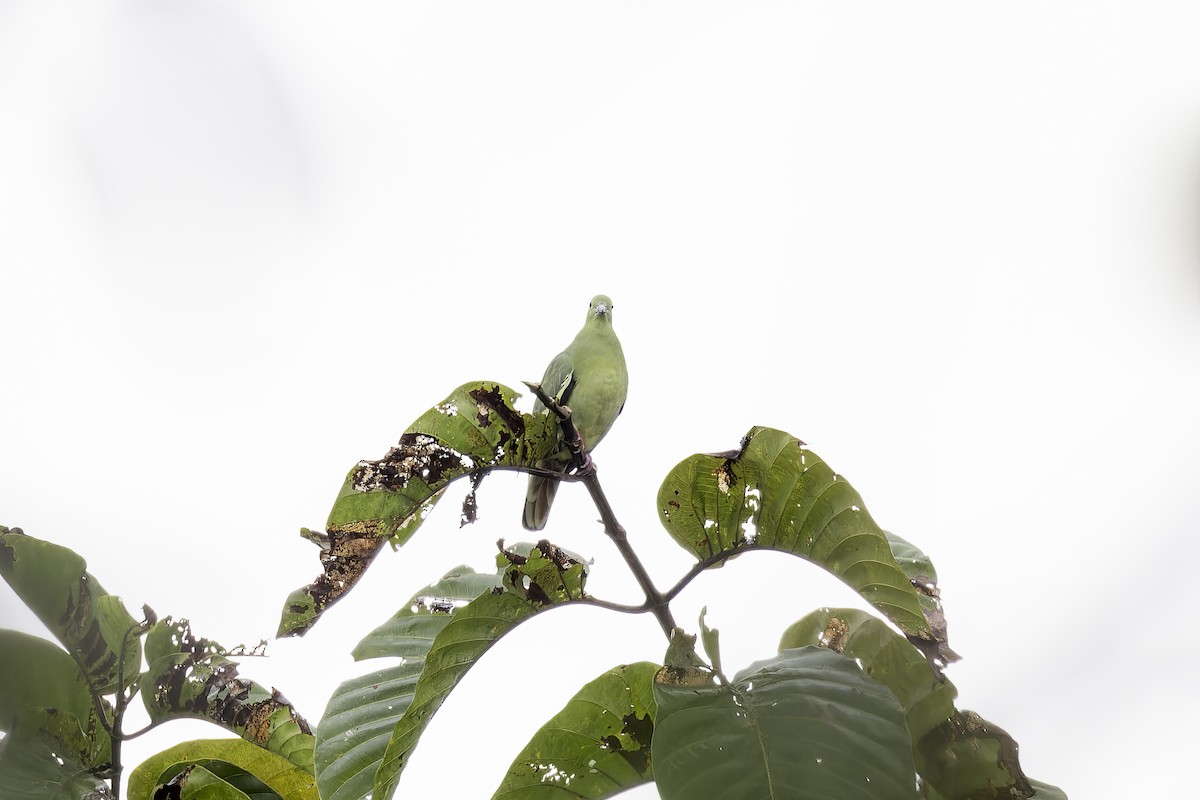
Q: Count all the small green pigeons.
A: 1